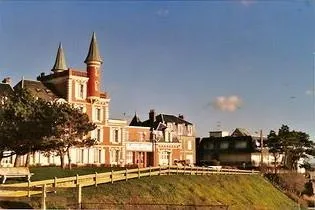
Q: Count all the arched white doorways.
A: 1